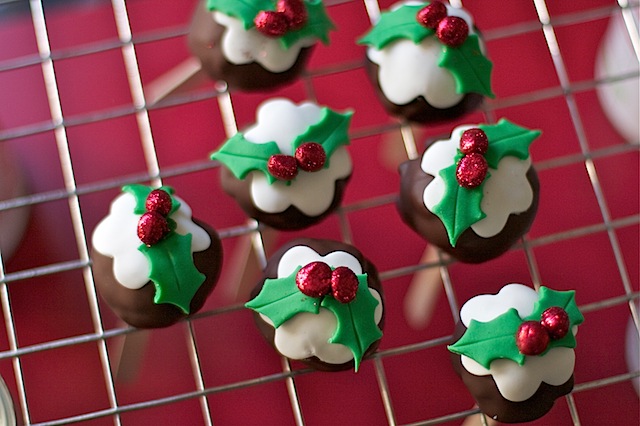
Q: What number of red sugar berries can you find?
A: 14